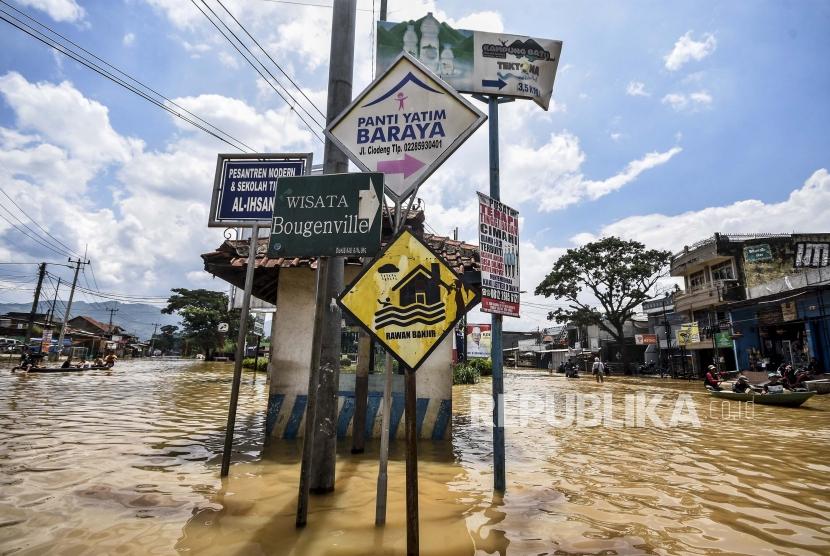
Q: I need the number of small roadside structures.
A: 1